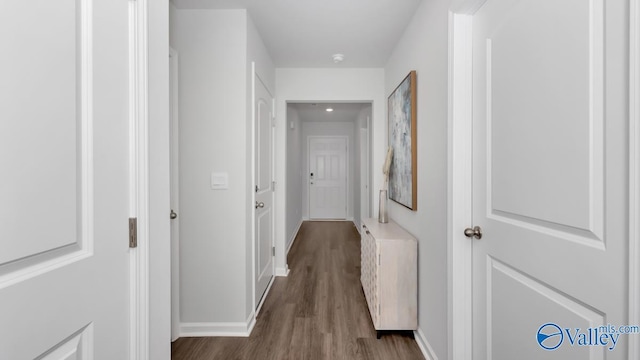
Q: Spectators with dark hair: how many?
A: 0